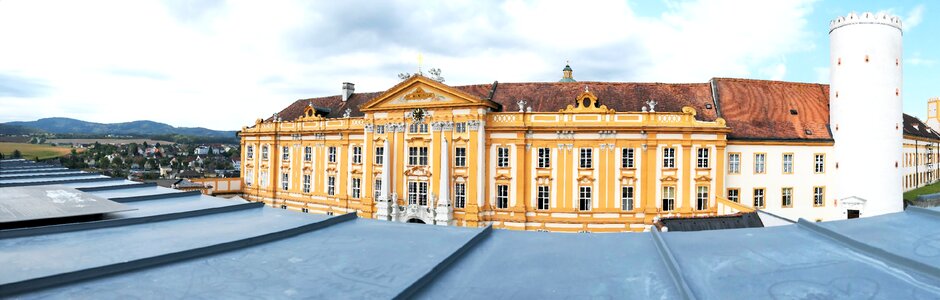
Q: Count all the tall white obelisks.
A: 2